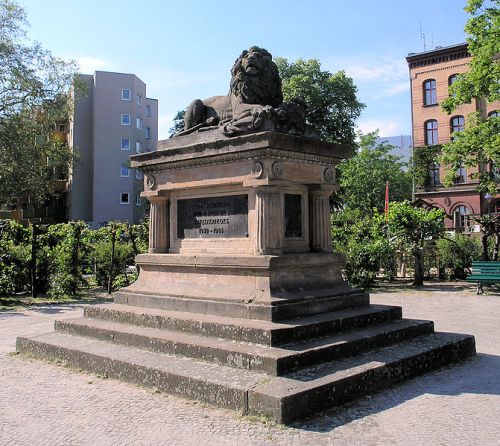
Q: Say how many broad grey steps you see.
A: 3